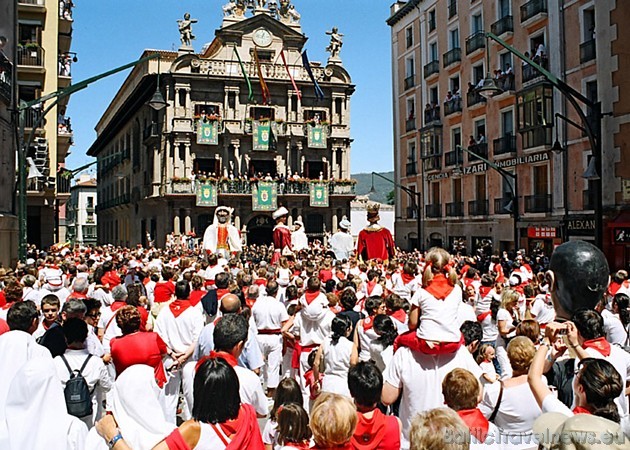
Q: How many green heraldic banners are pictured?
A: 6